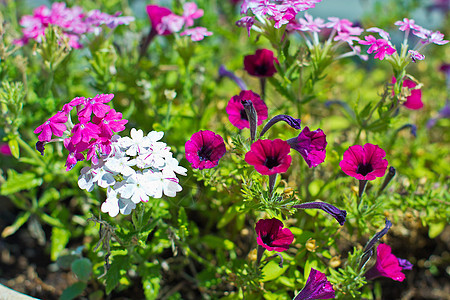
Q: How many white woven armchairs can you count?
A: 0